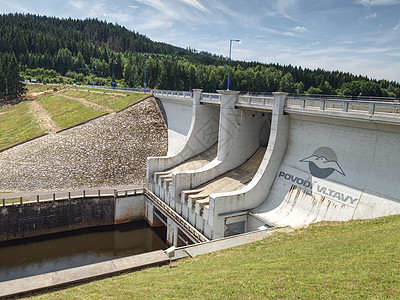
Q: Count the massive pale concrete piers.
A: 3